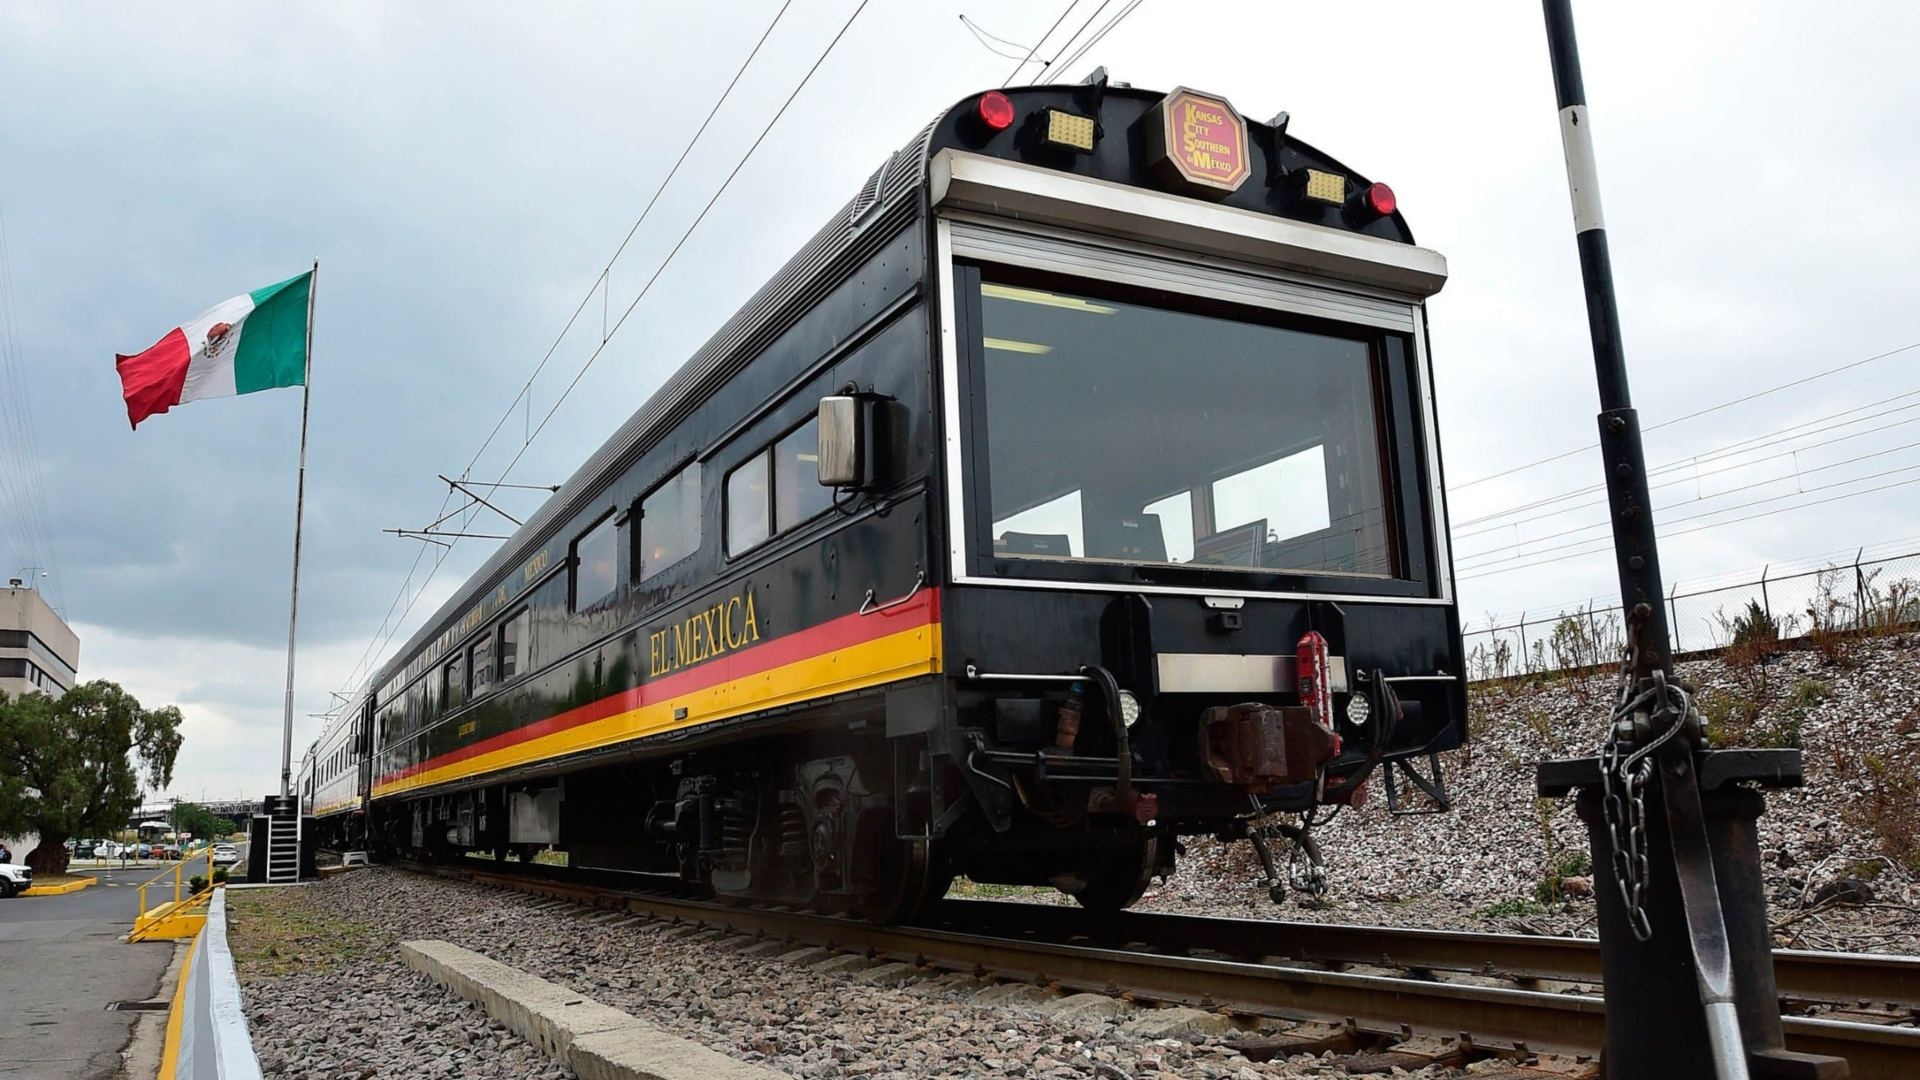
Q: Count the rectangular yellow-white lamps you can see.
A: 2